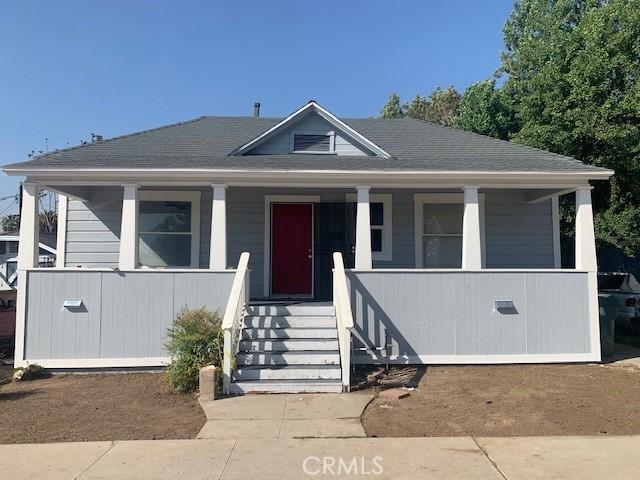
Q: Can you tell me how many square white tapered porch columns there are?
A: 6